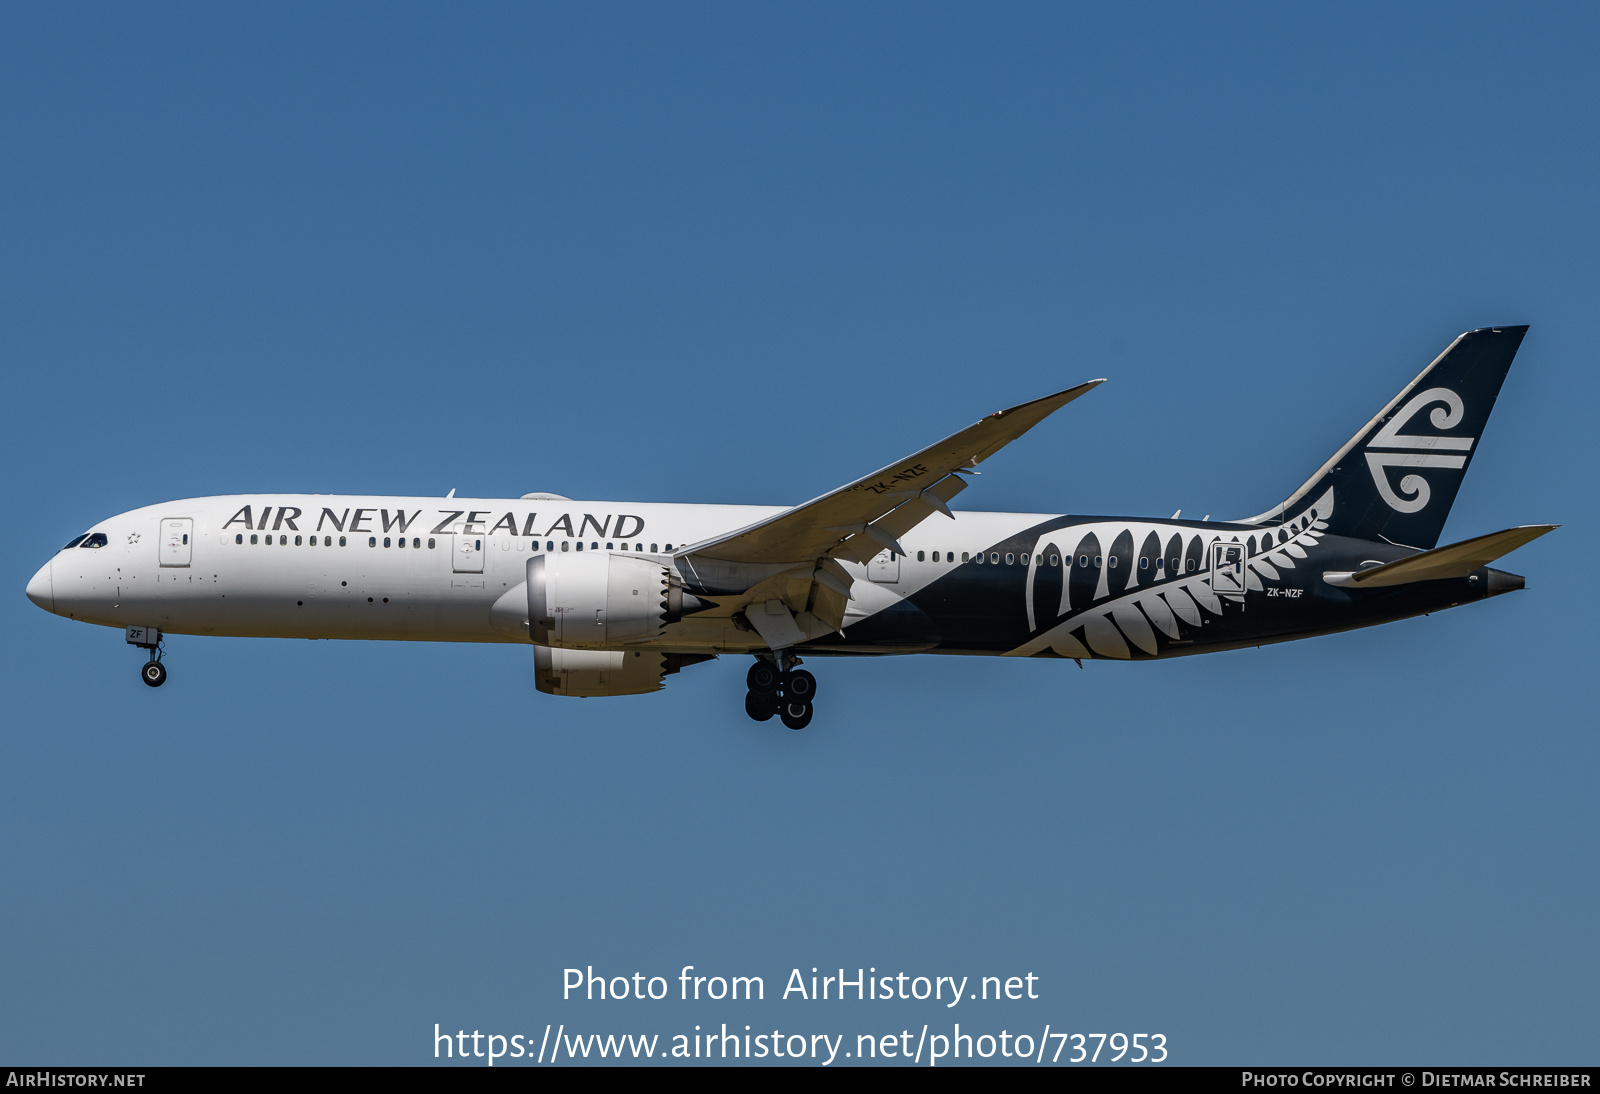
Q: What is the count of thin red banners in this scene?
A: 0